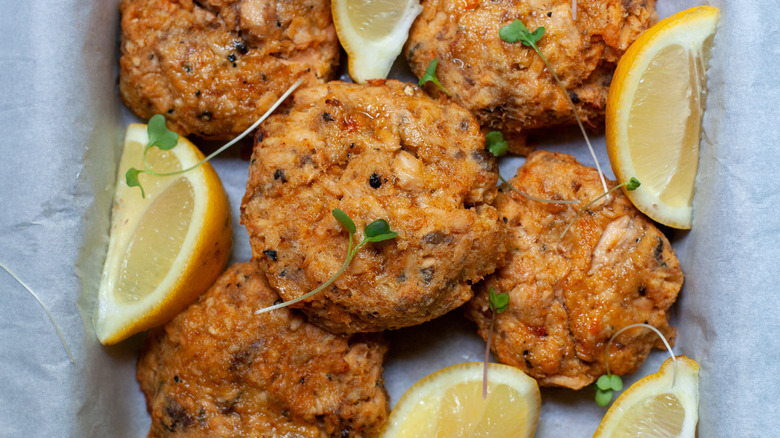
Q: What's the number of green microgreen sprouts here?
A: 8